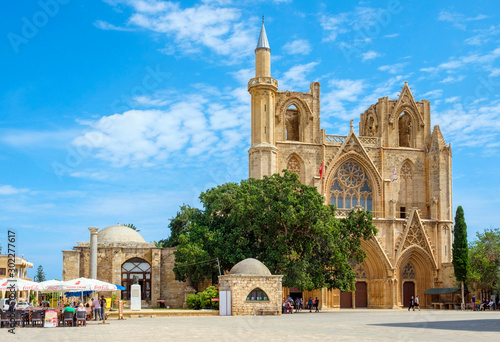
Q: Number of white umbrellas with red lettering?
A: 3